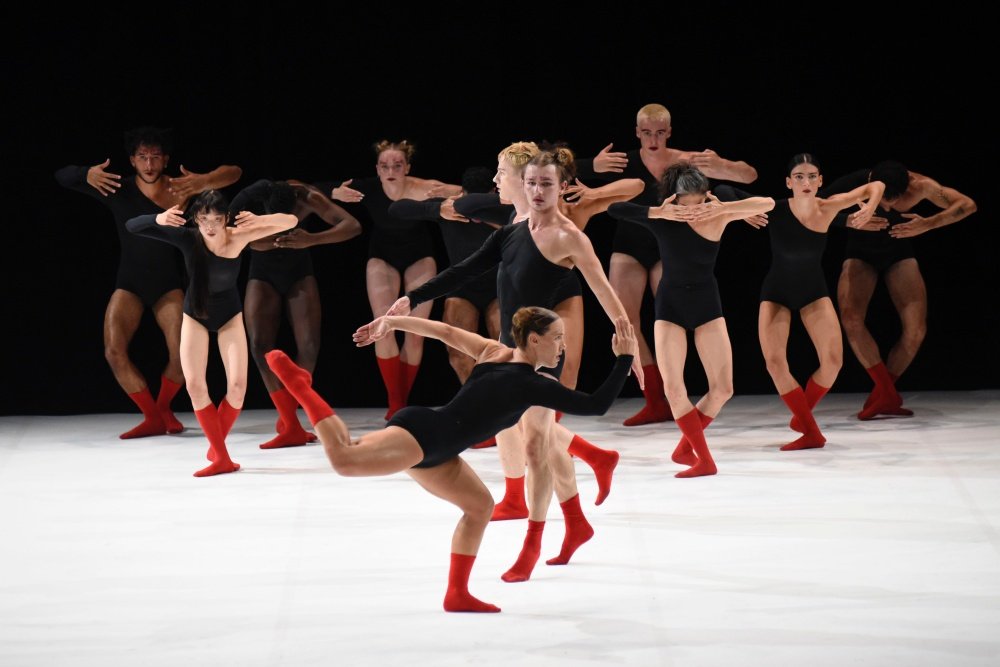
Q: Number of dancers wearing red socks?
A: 13